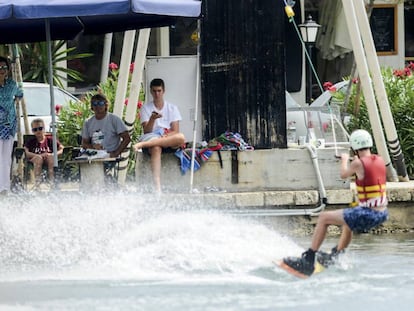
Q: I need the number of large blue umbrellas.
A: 1